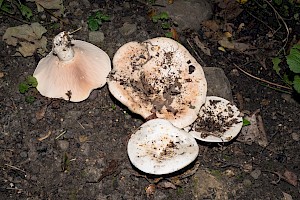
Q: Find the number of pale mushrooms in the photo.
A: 4